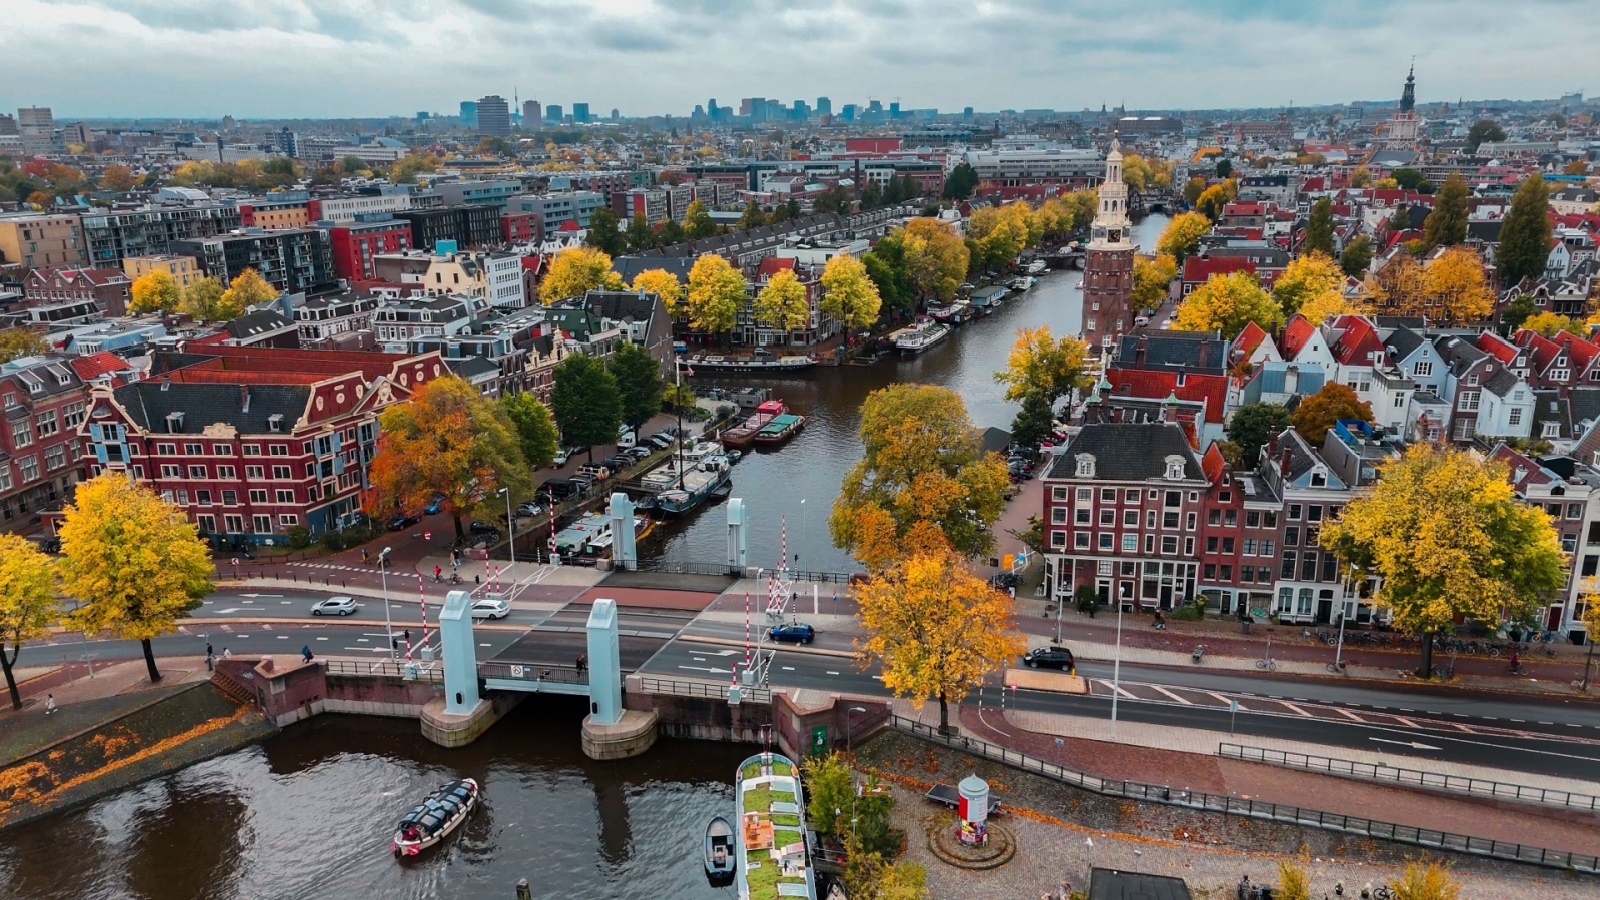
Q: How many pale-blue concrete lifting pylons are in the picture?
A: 4